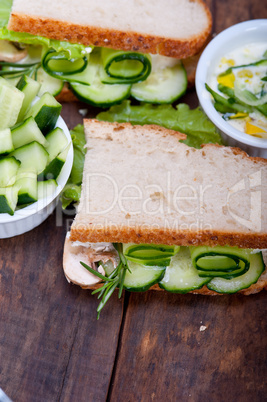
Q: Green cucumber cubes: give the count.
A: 12